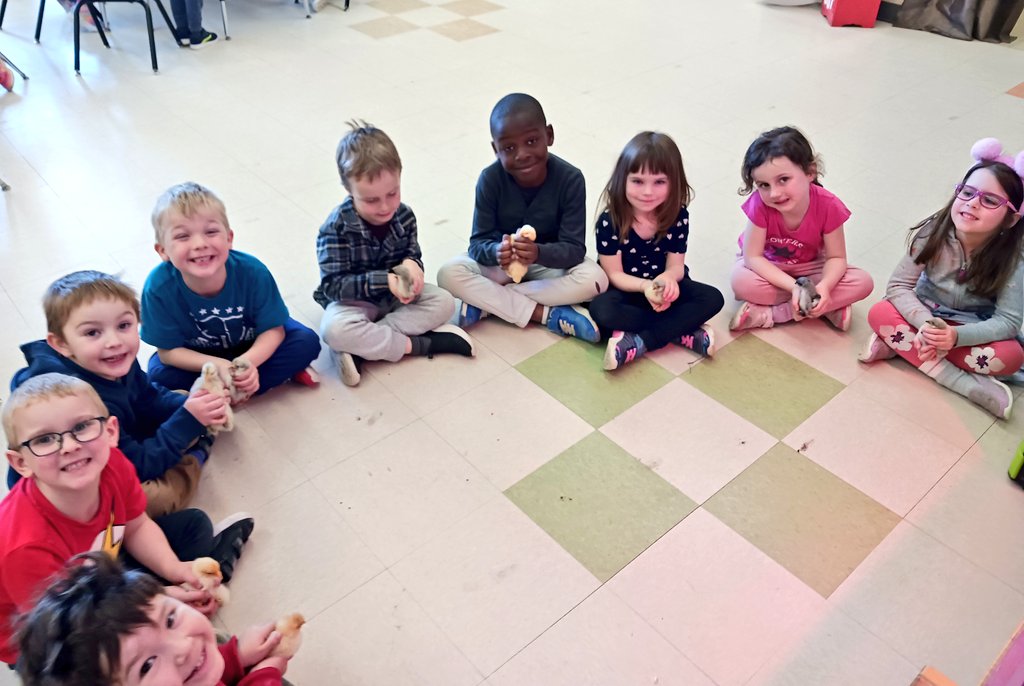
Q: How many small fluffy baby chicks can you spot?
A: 9